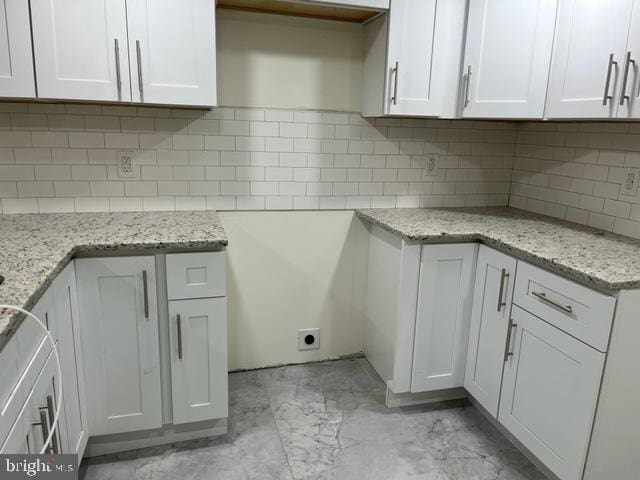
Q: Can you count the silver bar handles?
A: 13